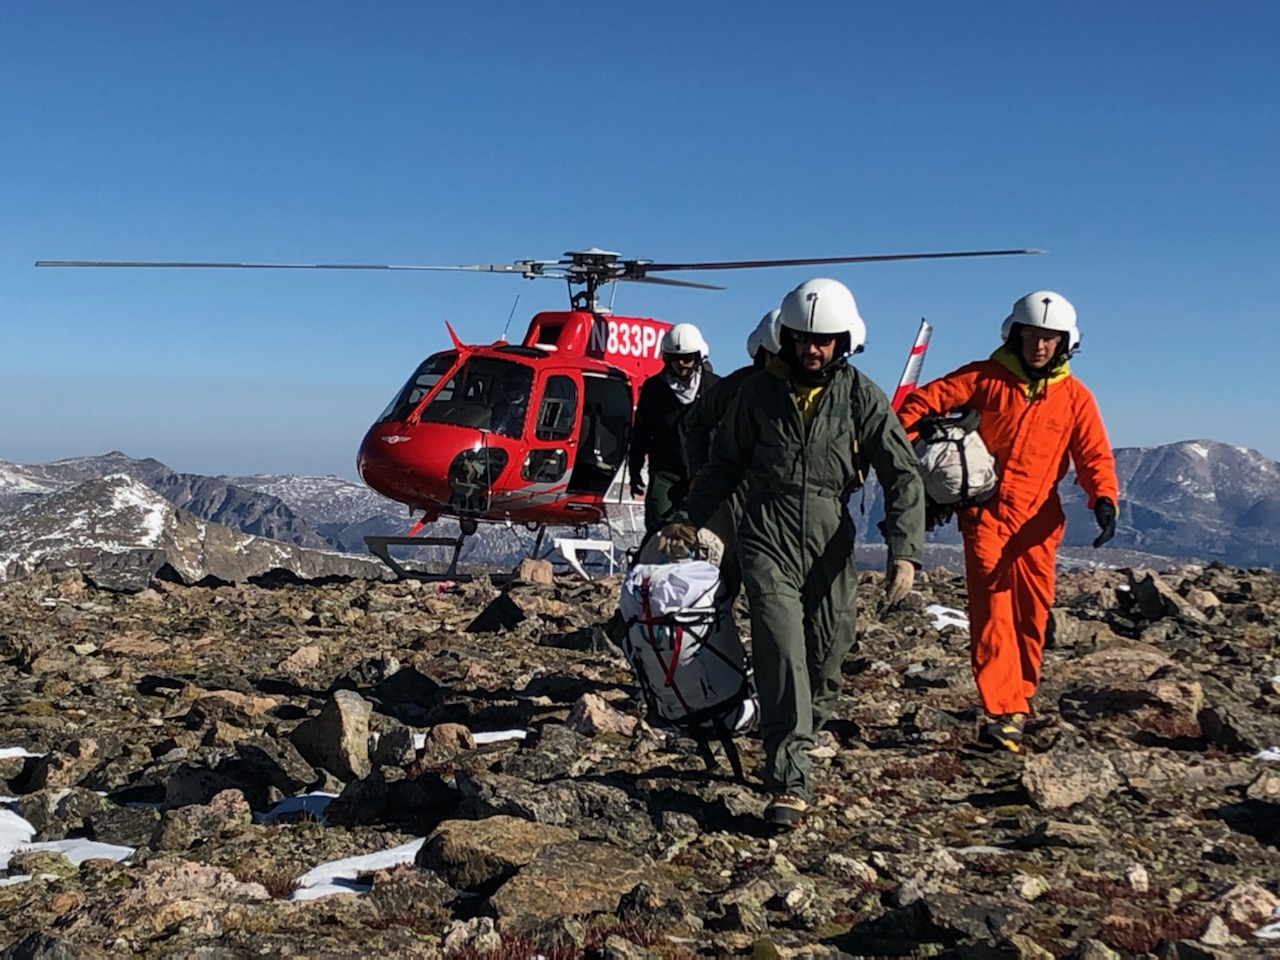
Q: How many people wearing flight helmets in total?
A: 4